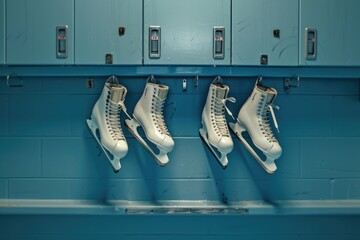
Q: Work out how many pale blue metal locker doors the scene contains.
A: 5